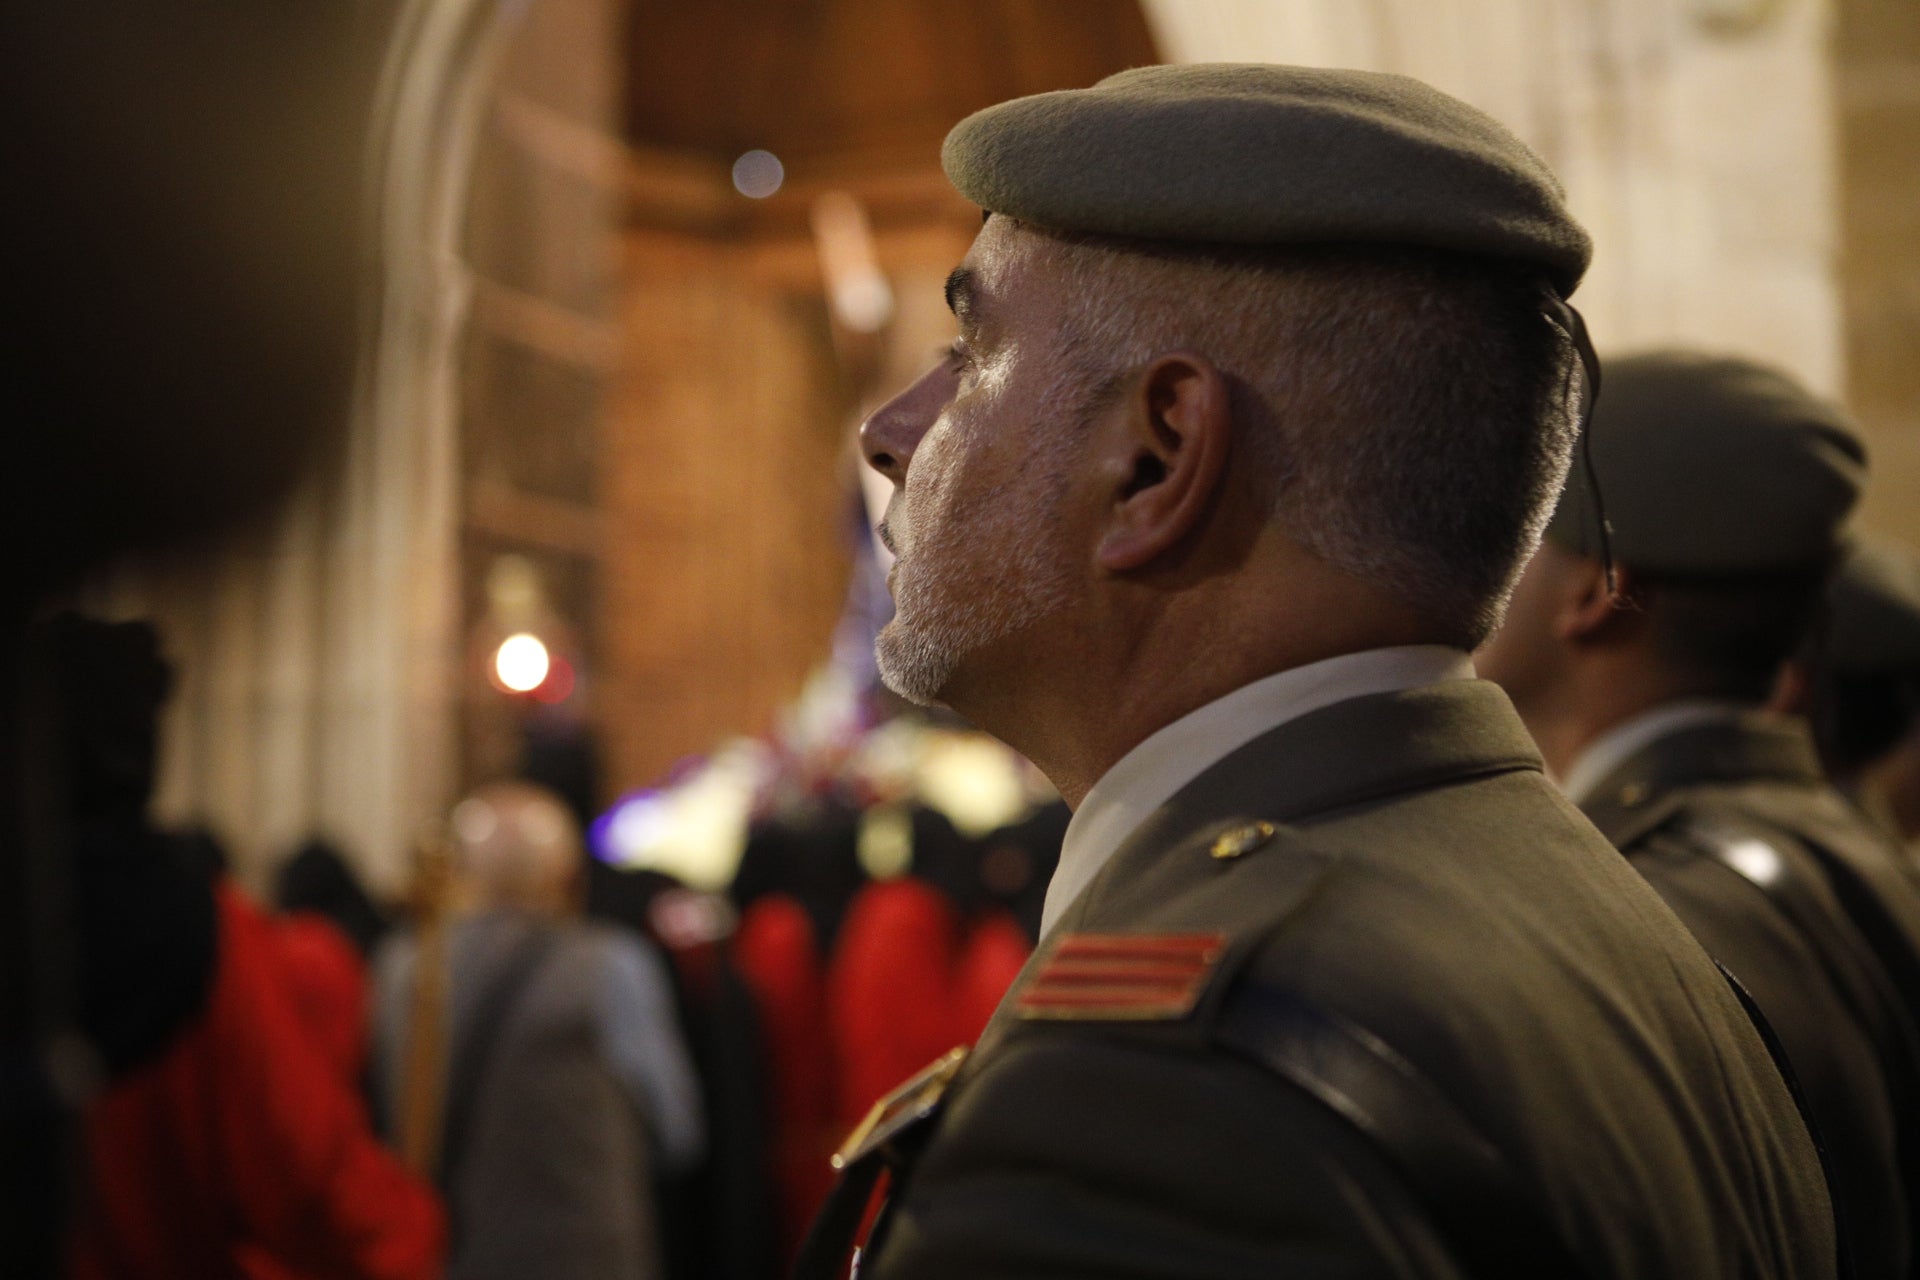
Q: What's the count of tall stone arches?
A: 1